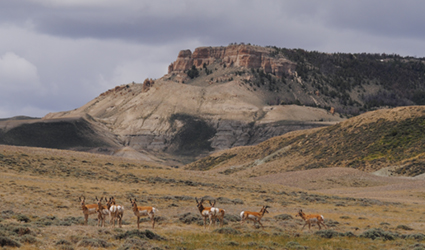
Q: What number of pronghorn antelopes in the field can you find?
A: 9